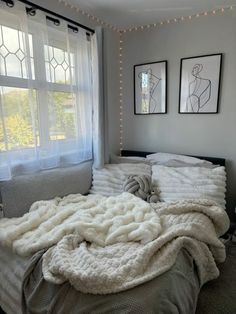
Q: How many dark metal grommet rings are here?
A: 4